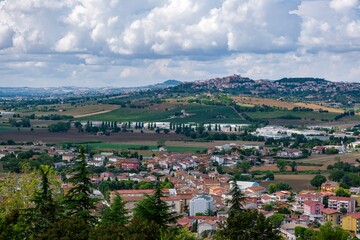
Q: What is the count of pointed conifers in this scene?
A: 5